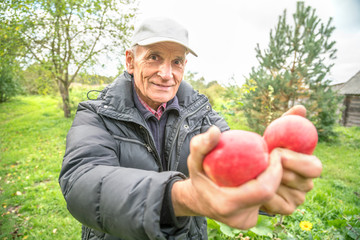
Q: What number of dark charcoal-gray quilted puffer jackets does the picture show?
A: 1